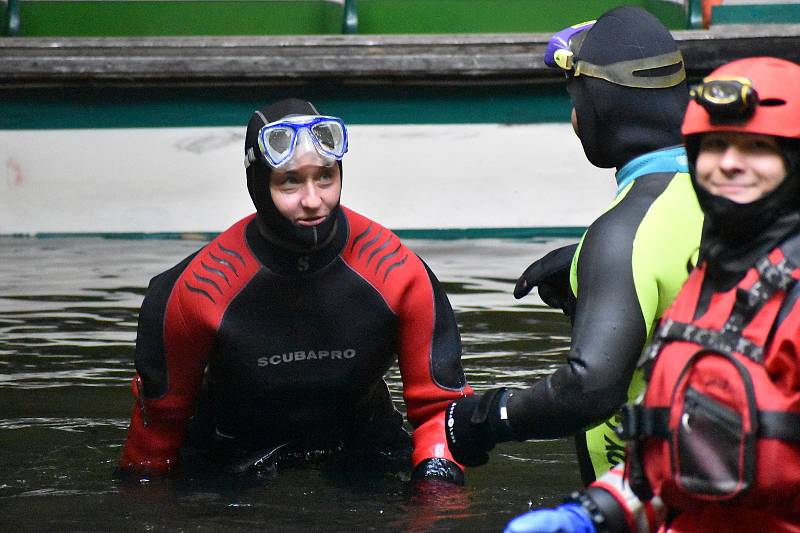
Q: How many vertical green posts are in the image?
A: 3